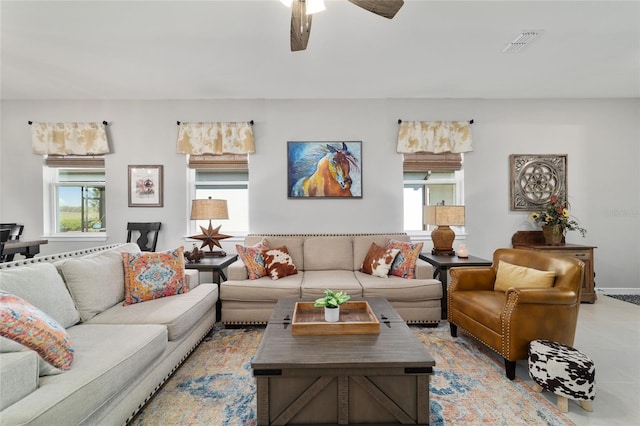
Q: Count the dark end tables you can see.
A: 2